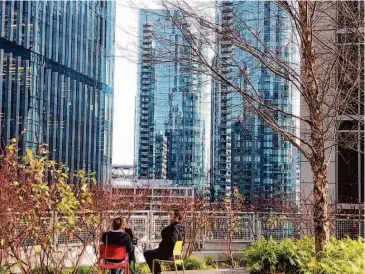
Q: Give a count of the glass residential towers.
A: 2